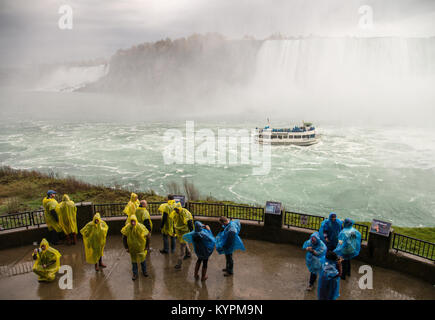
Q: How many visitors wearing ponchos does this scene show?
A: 15